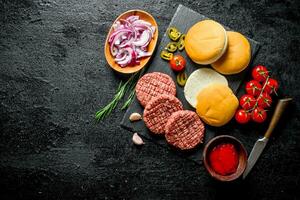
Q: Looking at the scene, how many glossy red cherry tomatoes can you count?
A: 8